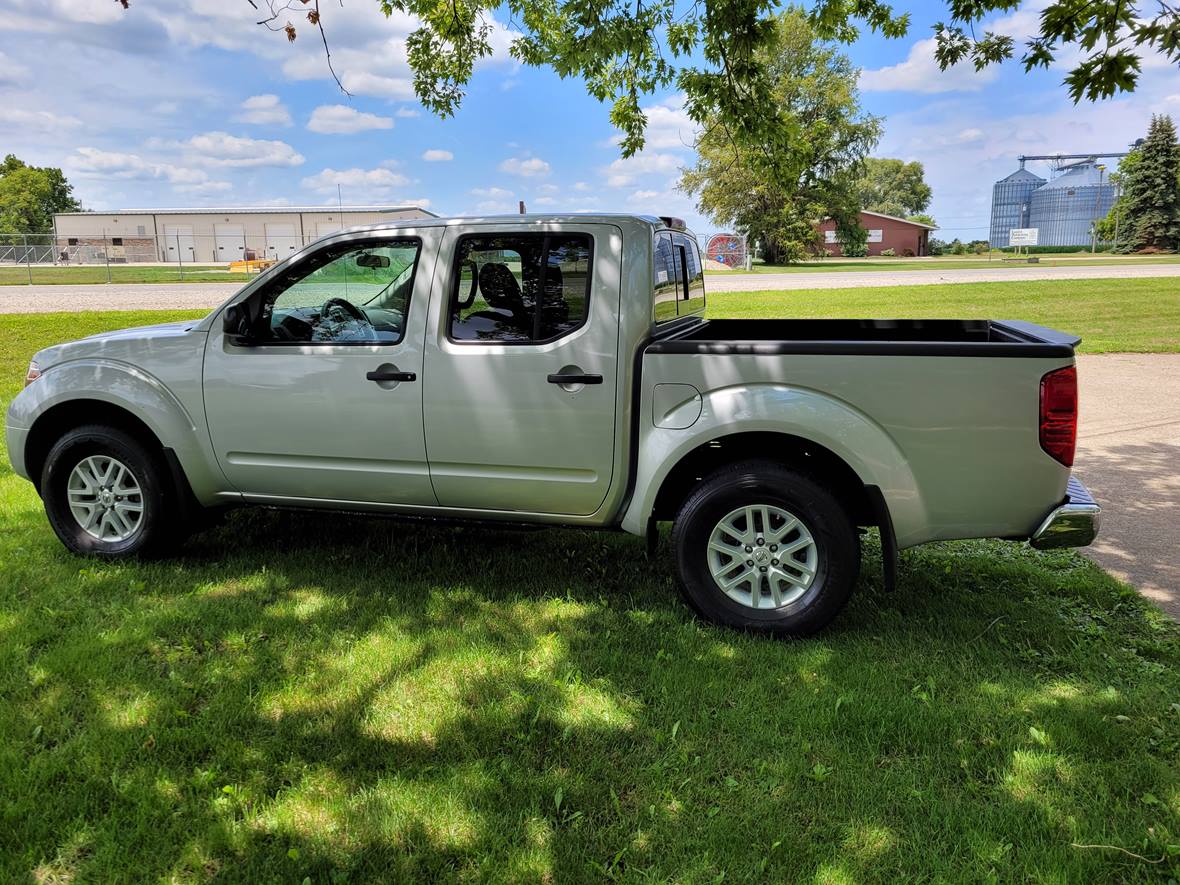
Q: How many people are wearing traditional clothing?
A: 0